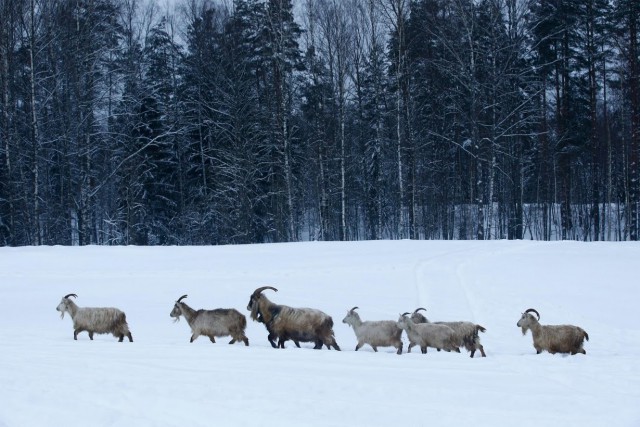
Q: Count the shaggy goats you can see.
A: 7